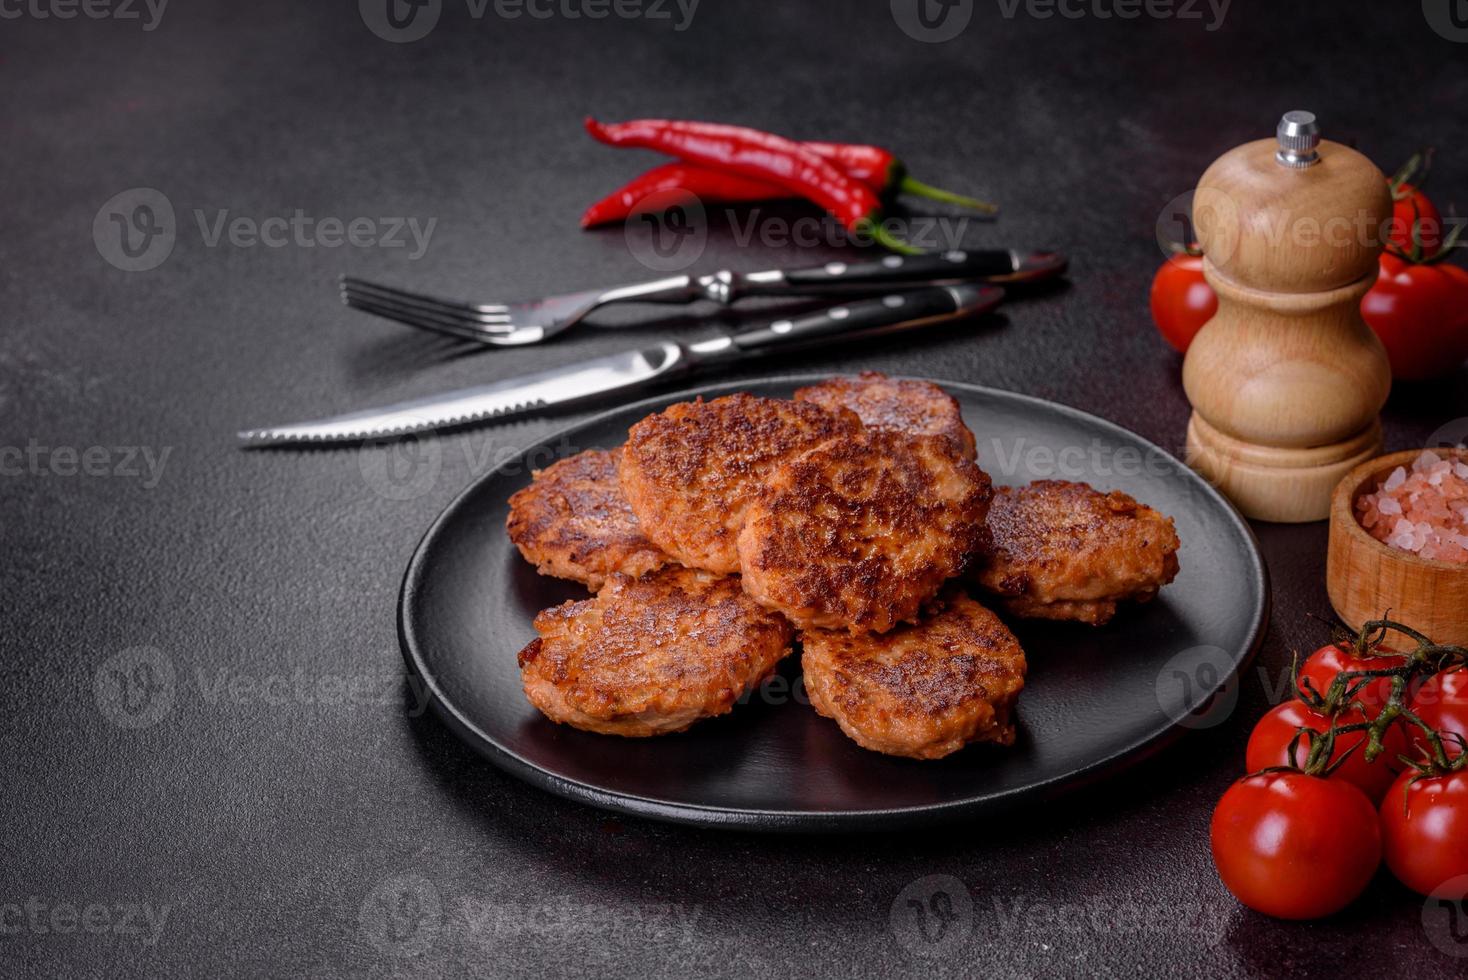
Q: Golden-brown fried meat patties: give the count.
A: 7